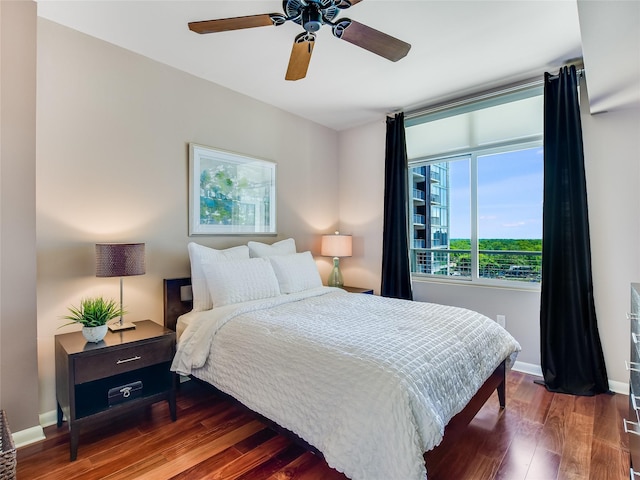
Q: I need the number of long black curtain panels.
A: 2